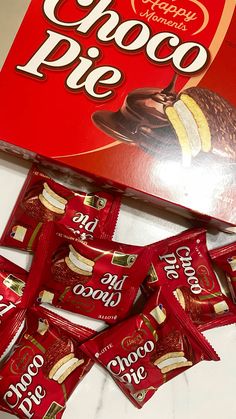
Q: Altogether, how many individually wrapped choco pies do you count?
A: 7